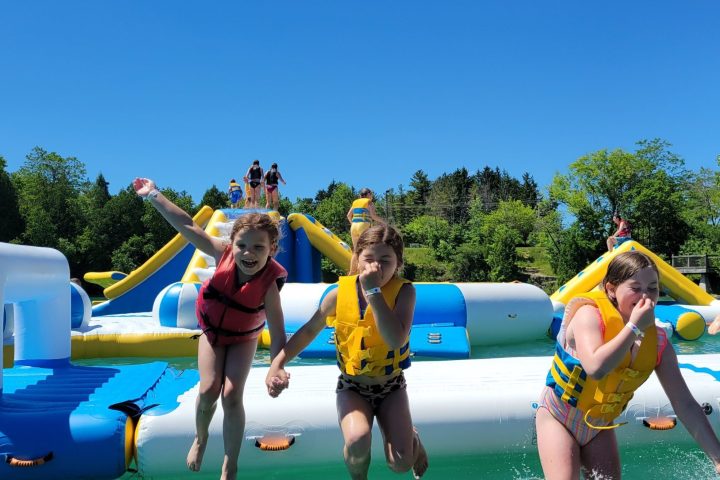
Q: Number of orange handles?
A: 3